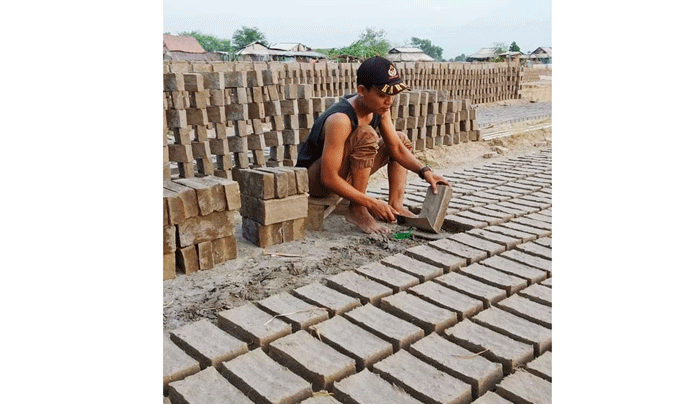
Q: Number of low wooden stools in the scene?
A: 1